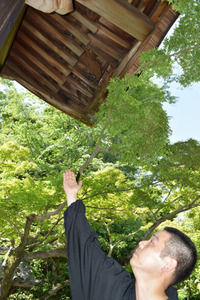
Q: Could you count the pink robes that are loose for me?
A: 0